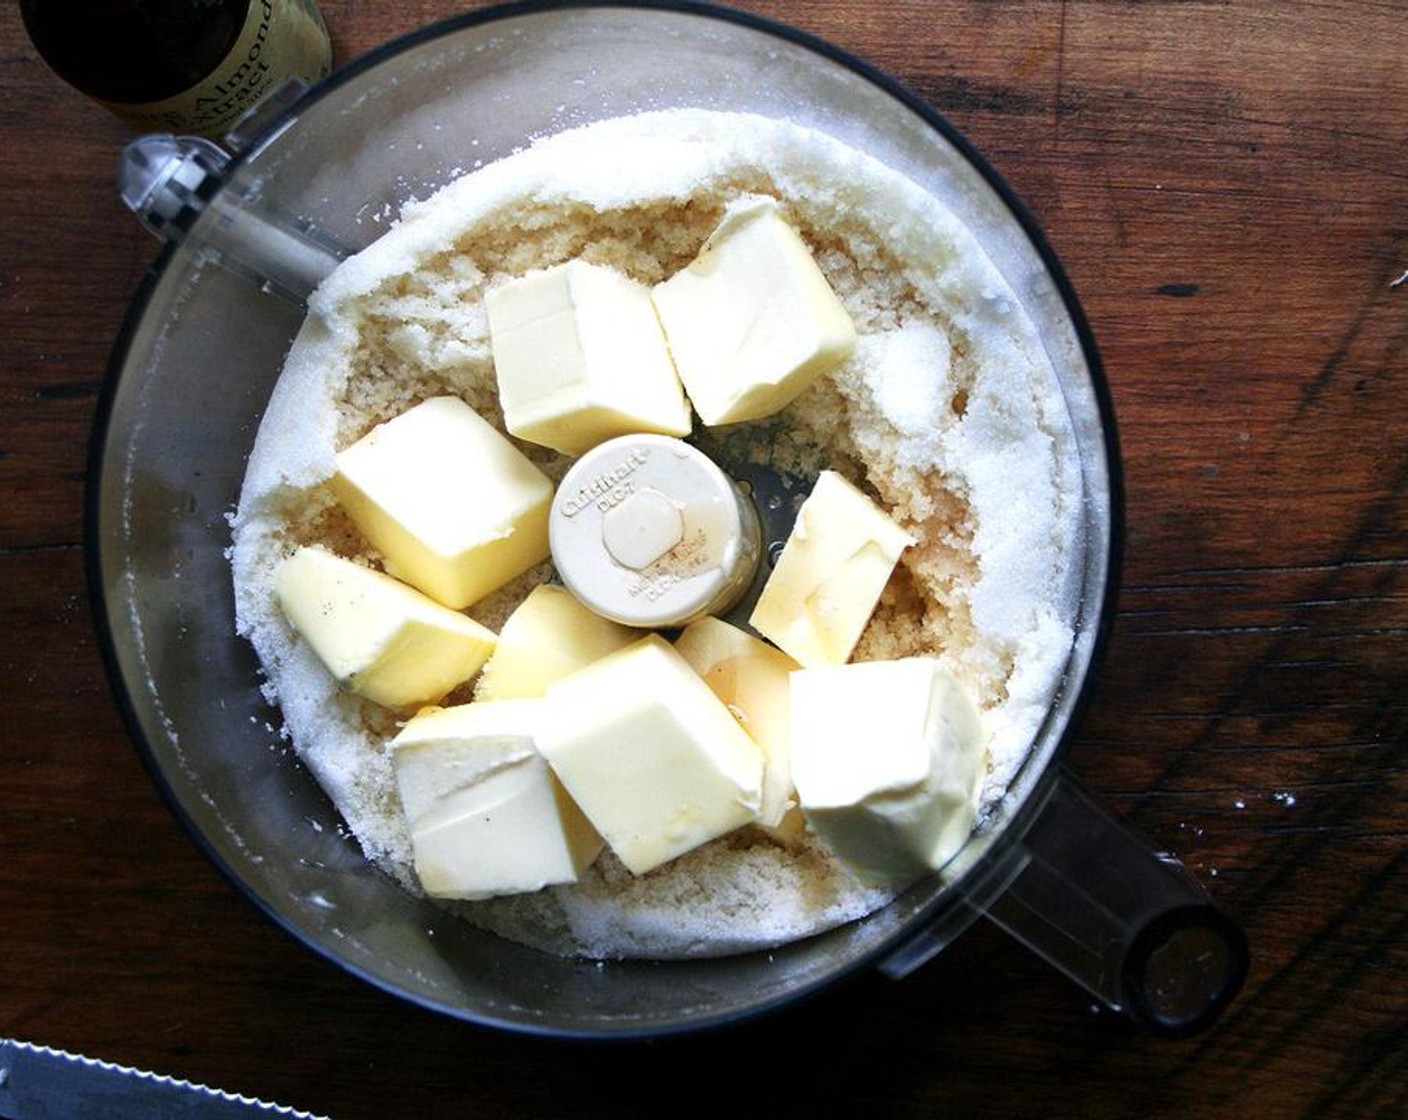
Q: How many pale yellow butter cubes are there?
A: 10